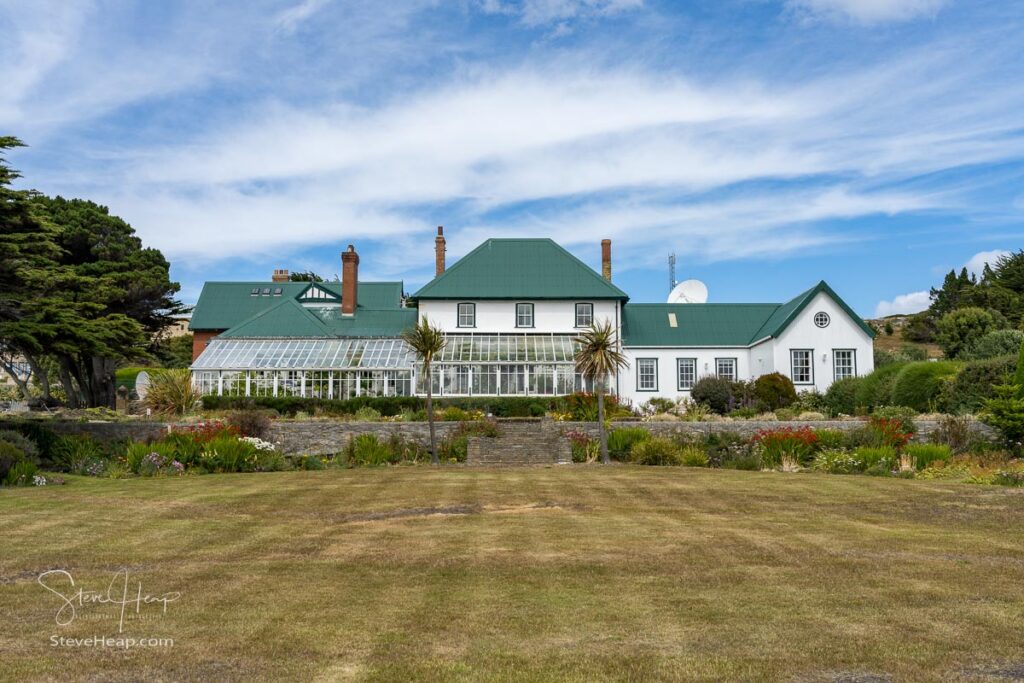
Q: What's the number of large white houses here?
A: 1